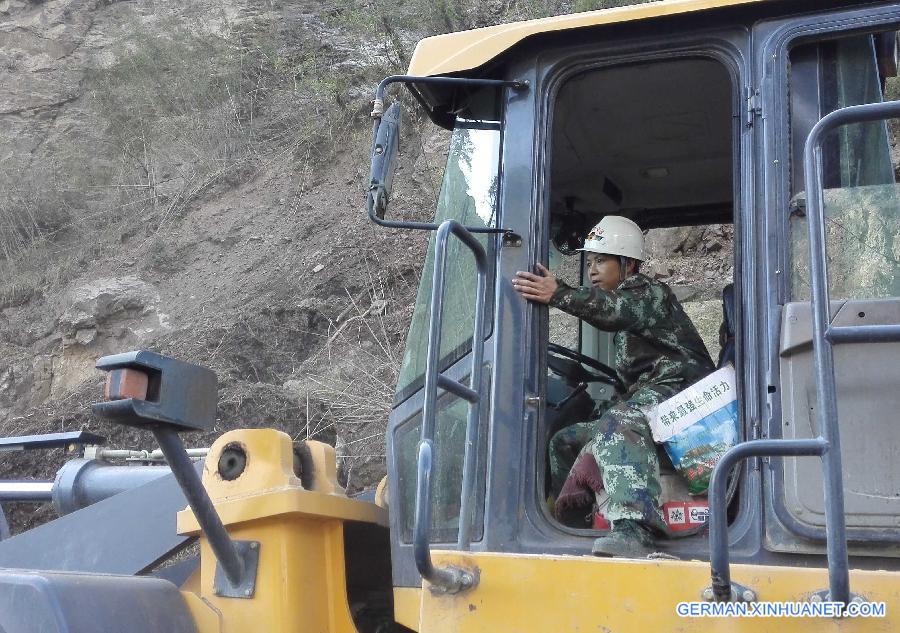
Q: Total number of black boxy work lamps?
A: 1